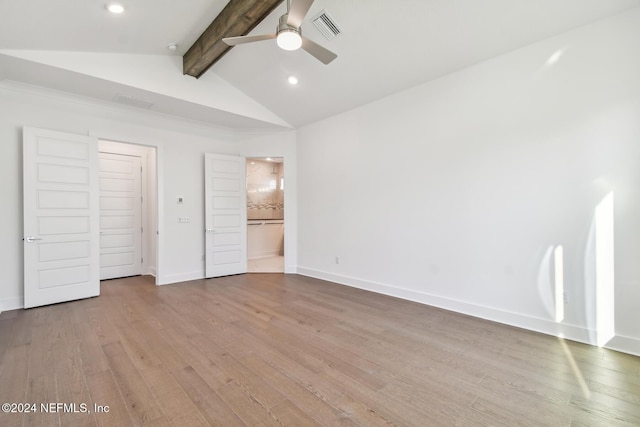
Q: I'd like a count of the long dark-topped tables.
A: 0